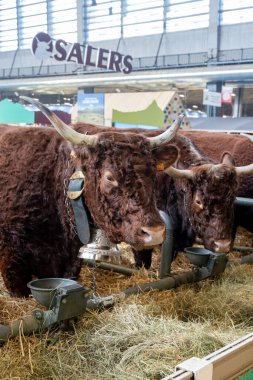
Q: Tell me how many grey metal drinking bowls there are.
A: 2